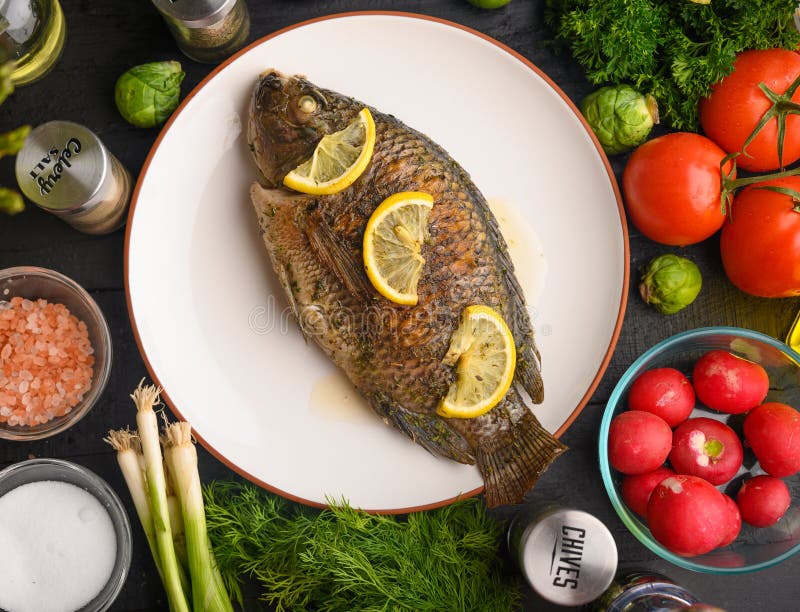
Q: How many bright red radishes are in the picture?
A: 9